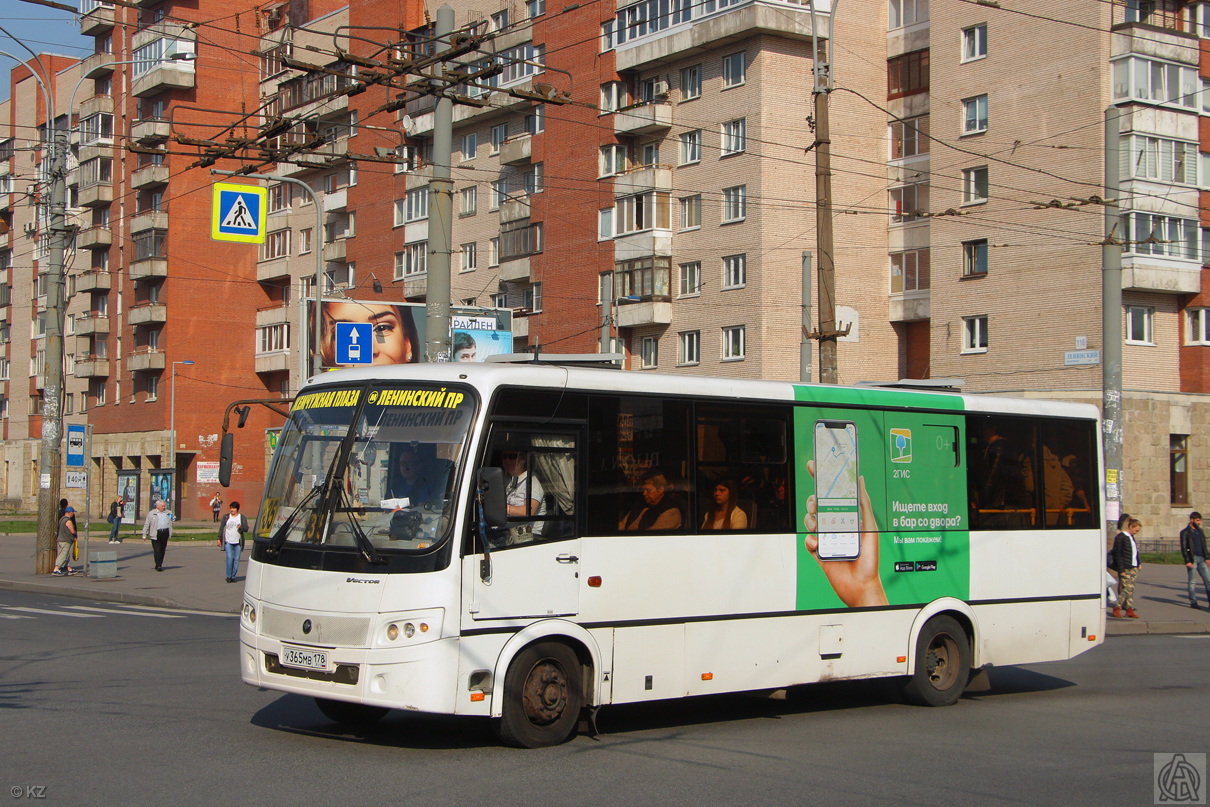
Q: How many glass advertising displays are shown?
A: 2